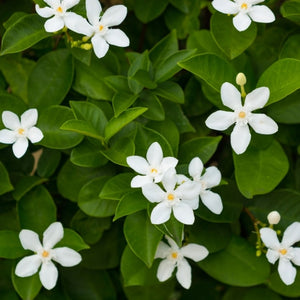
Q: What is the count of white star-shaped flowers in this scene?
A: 11